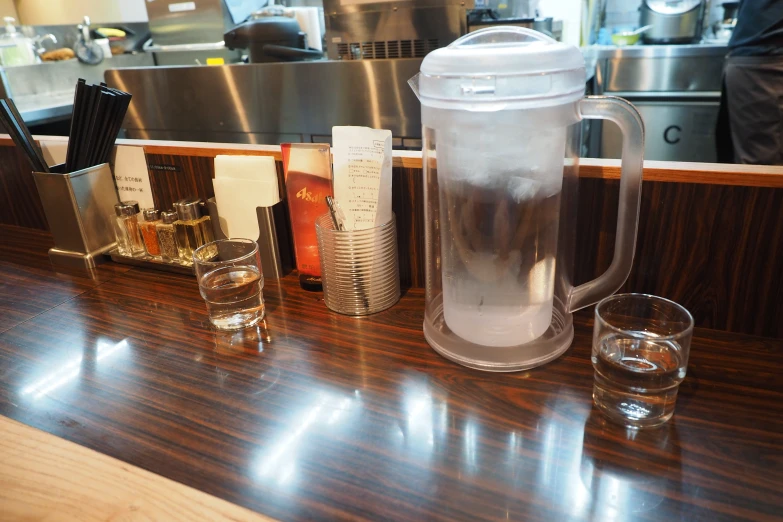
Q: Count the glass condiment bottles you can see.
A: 4